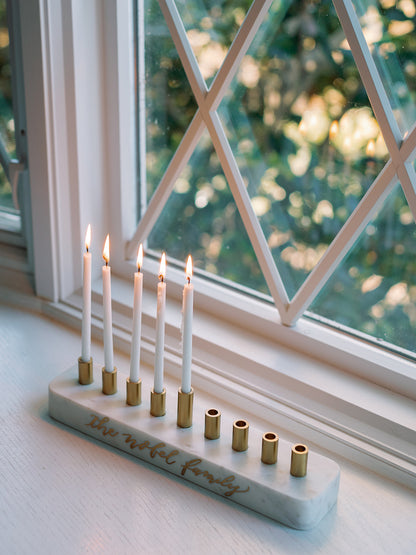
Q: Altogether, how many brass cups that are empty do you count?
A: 4